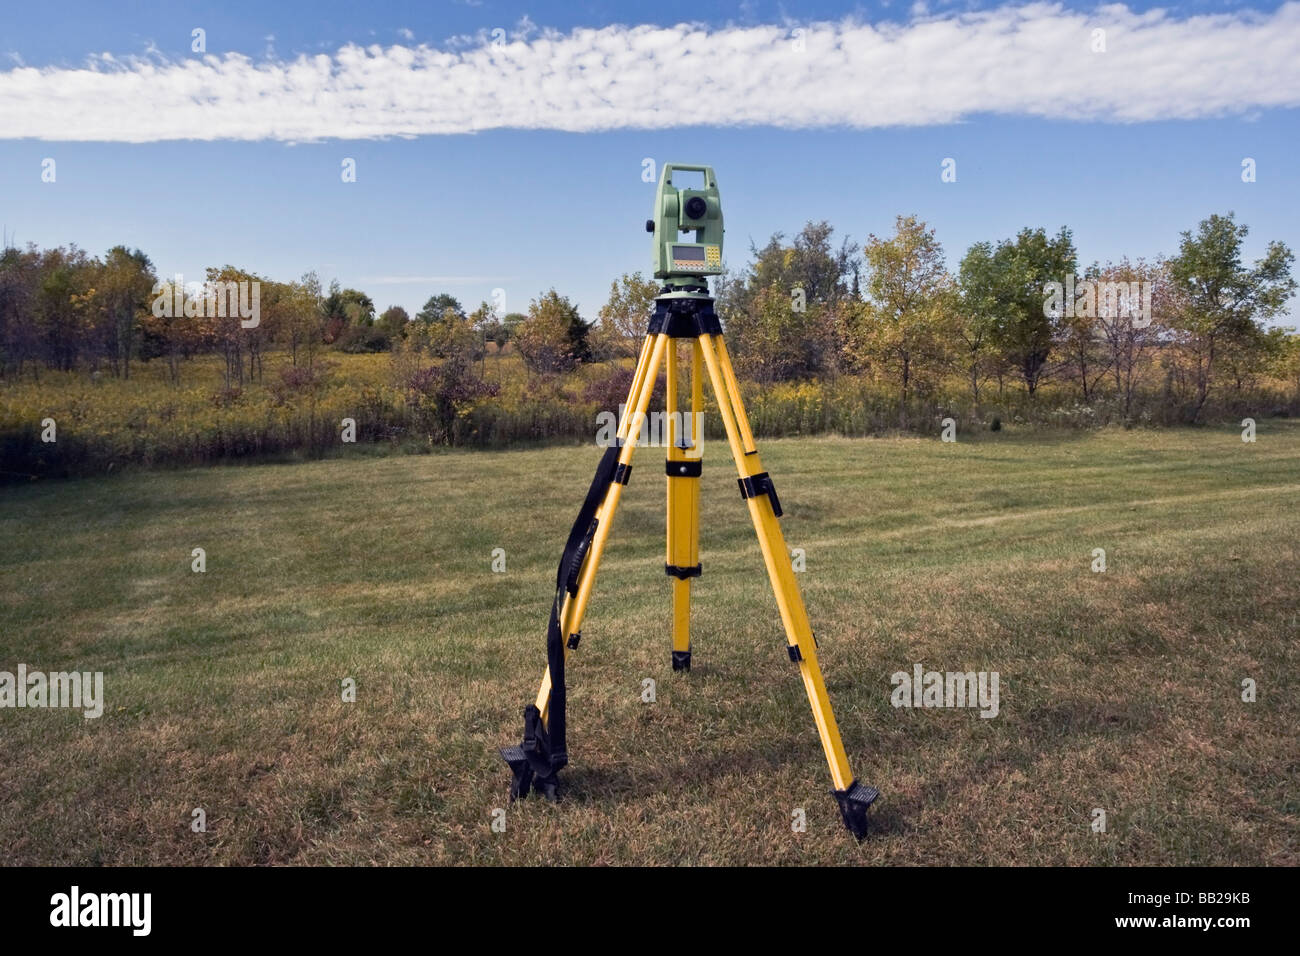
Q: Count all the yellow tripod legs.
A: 3